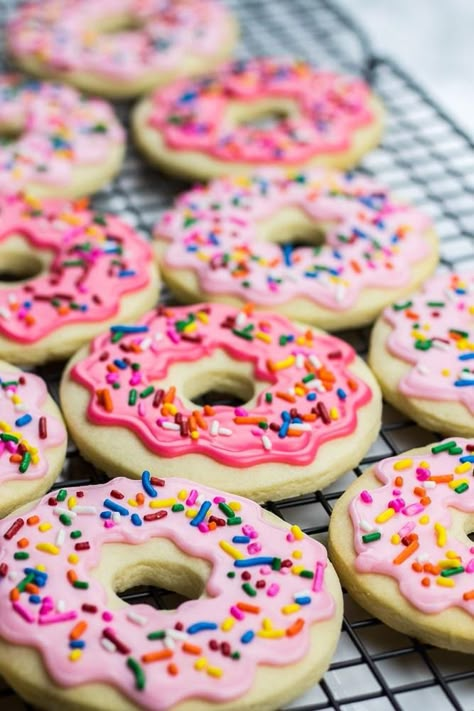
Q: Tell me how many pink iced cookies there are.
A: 10